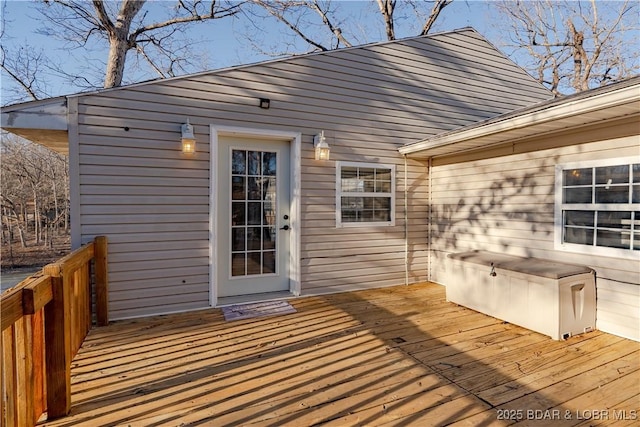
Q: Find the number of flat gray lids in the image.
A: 1